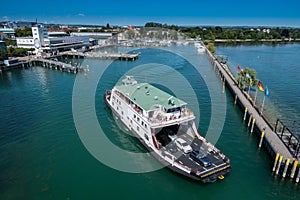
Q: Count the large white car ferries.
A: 1